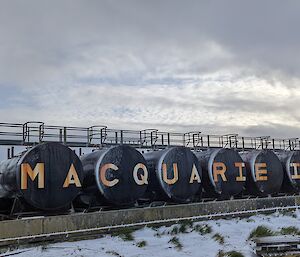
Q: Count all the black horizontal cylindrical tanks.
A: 6